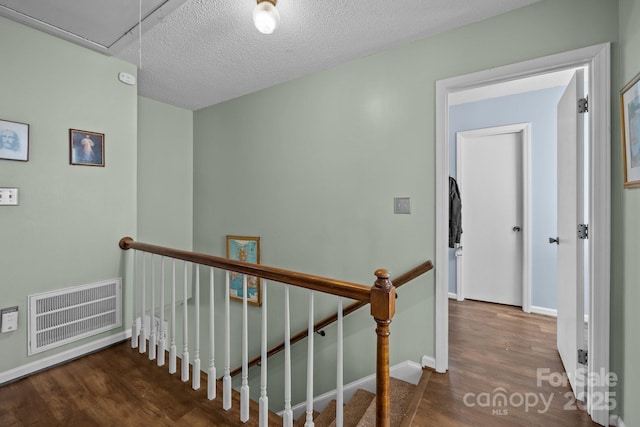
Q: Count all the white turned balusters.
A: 14